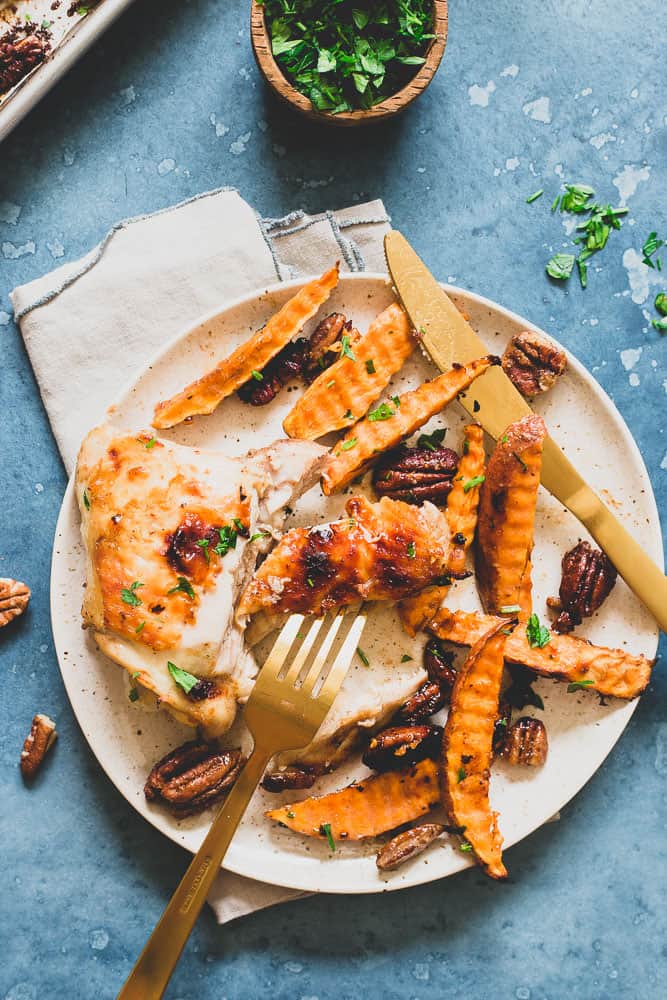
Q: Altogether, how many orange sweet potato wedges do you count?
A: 8